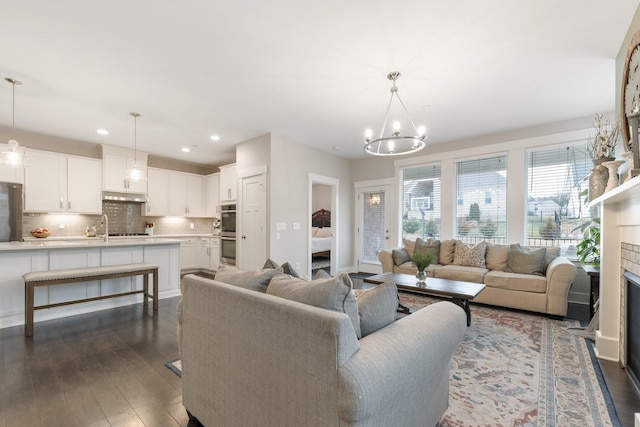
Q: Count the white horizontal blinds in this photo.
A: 3